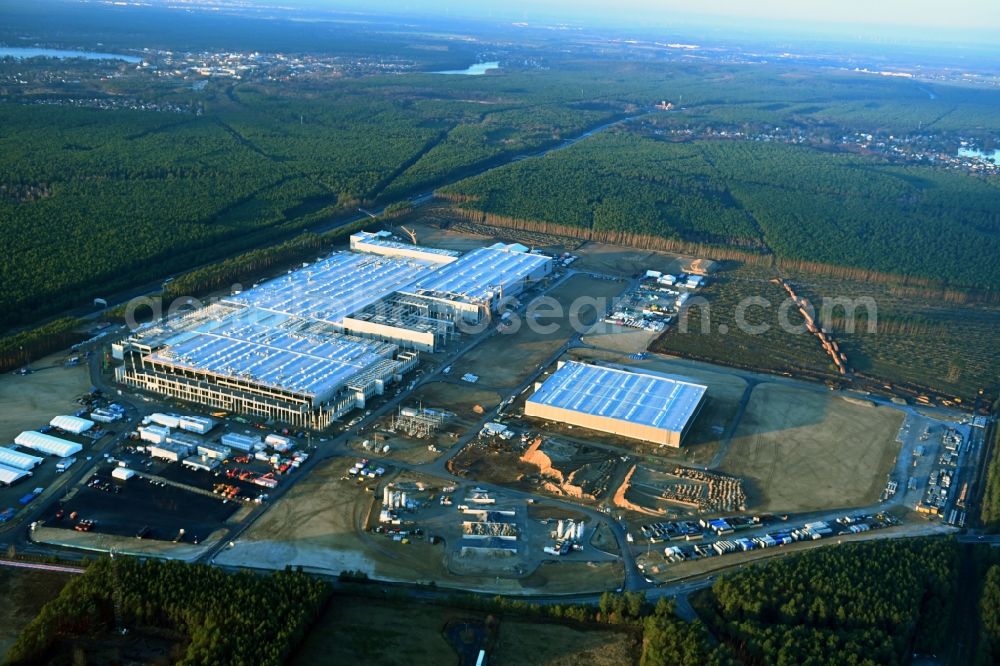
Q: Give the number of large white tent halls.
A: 4